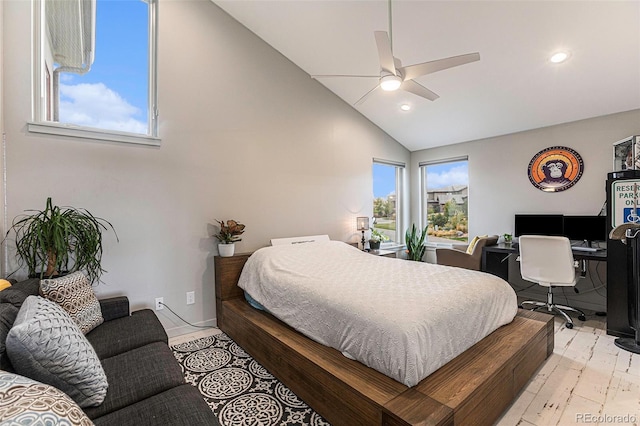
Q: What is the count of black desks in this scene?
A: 1